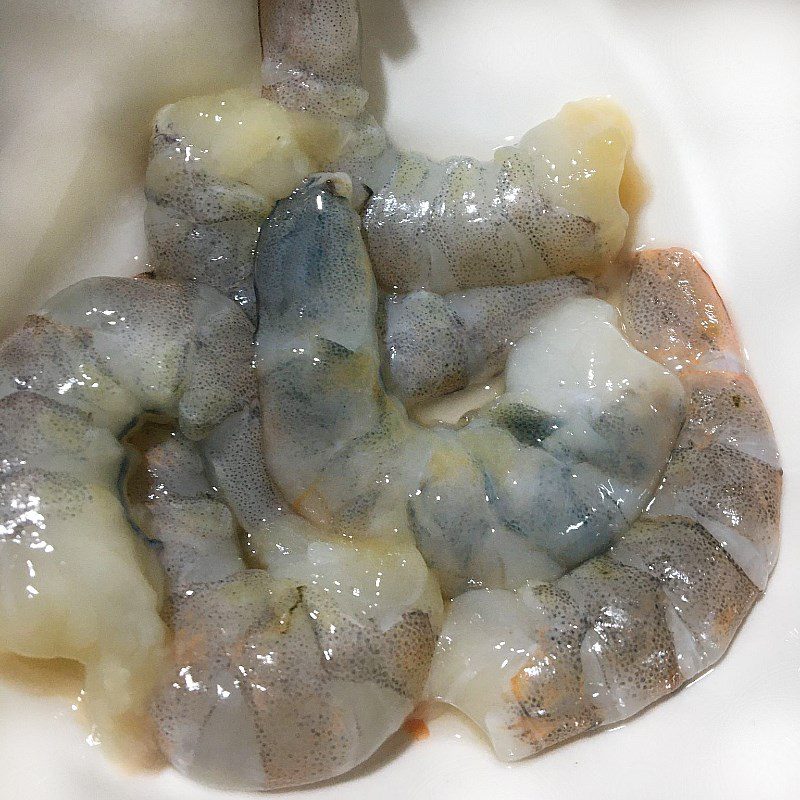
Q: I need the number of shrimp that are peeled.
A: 6